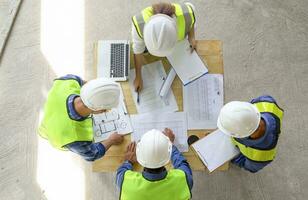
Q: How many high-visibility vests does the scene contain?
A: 4